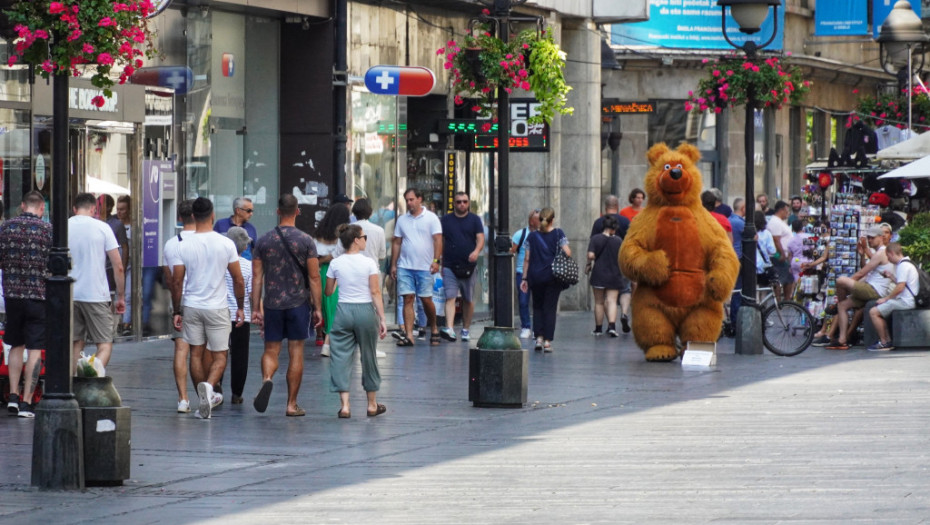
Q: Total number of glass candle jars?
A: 0